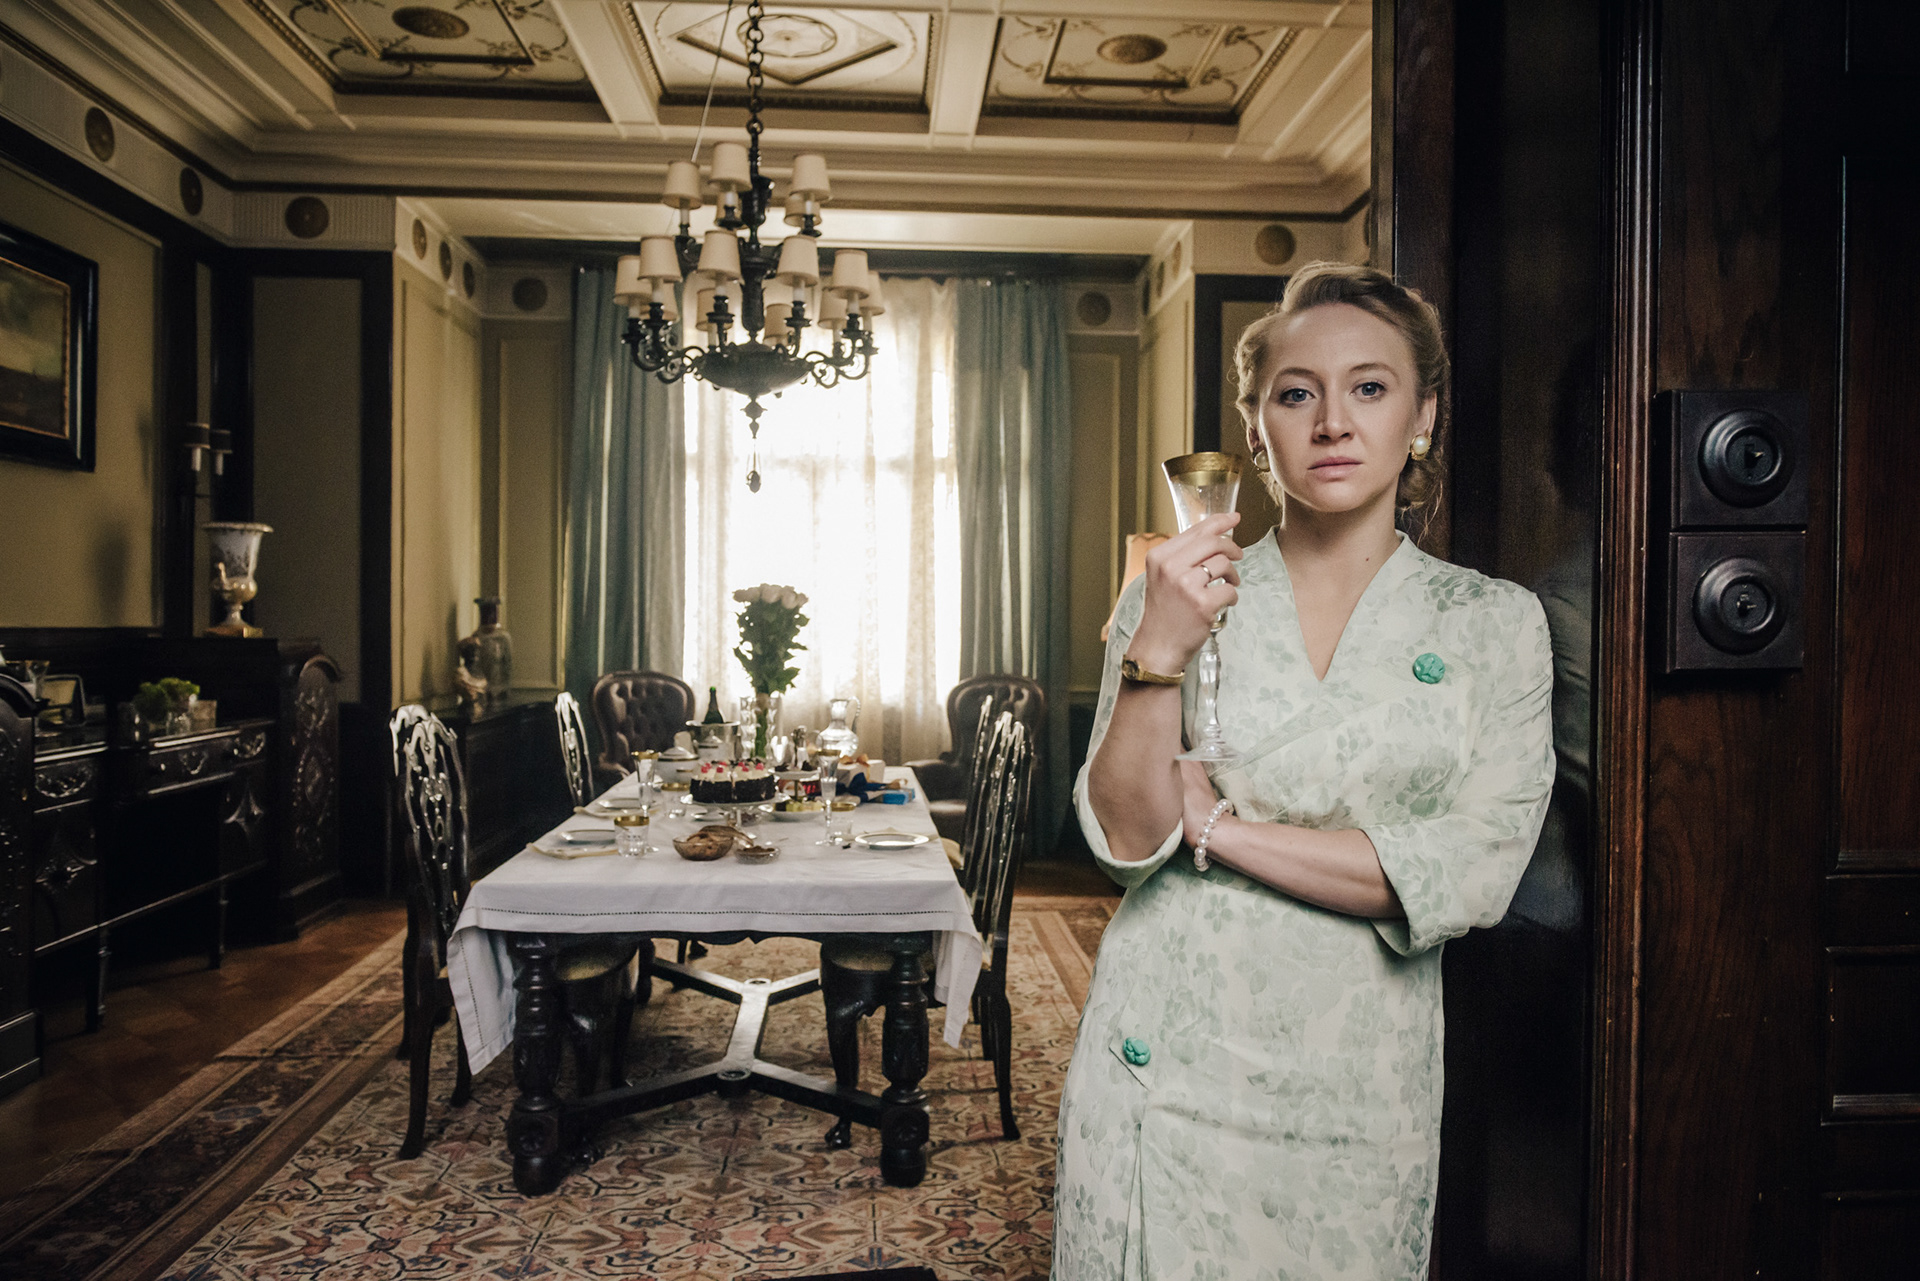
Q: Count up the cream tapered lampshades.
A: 15